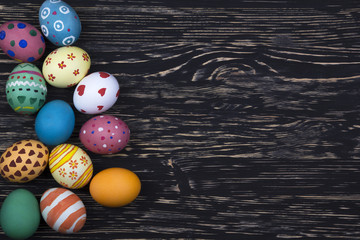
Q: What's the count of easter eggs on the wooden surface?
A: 12